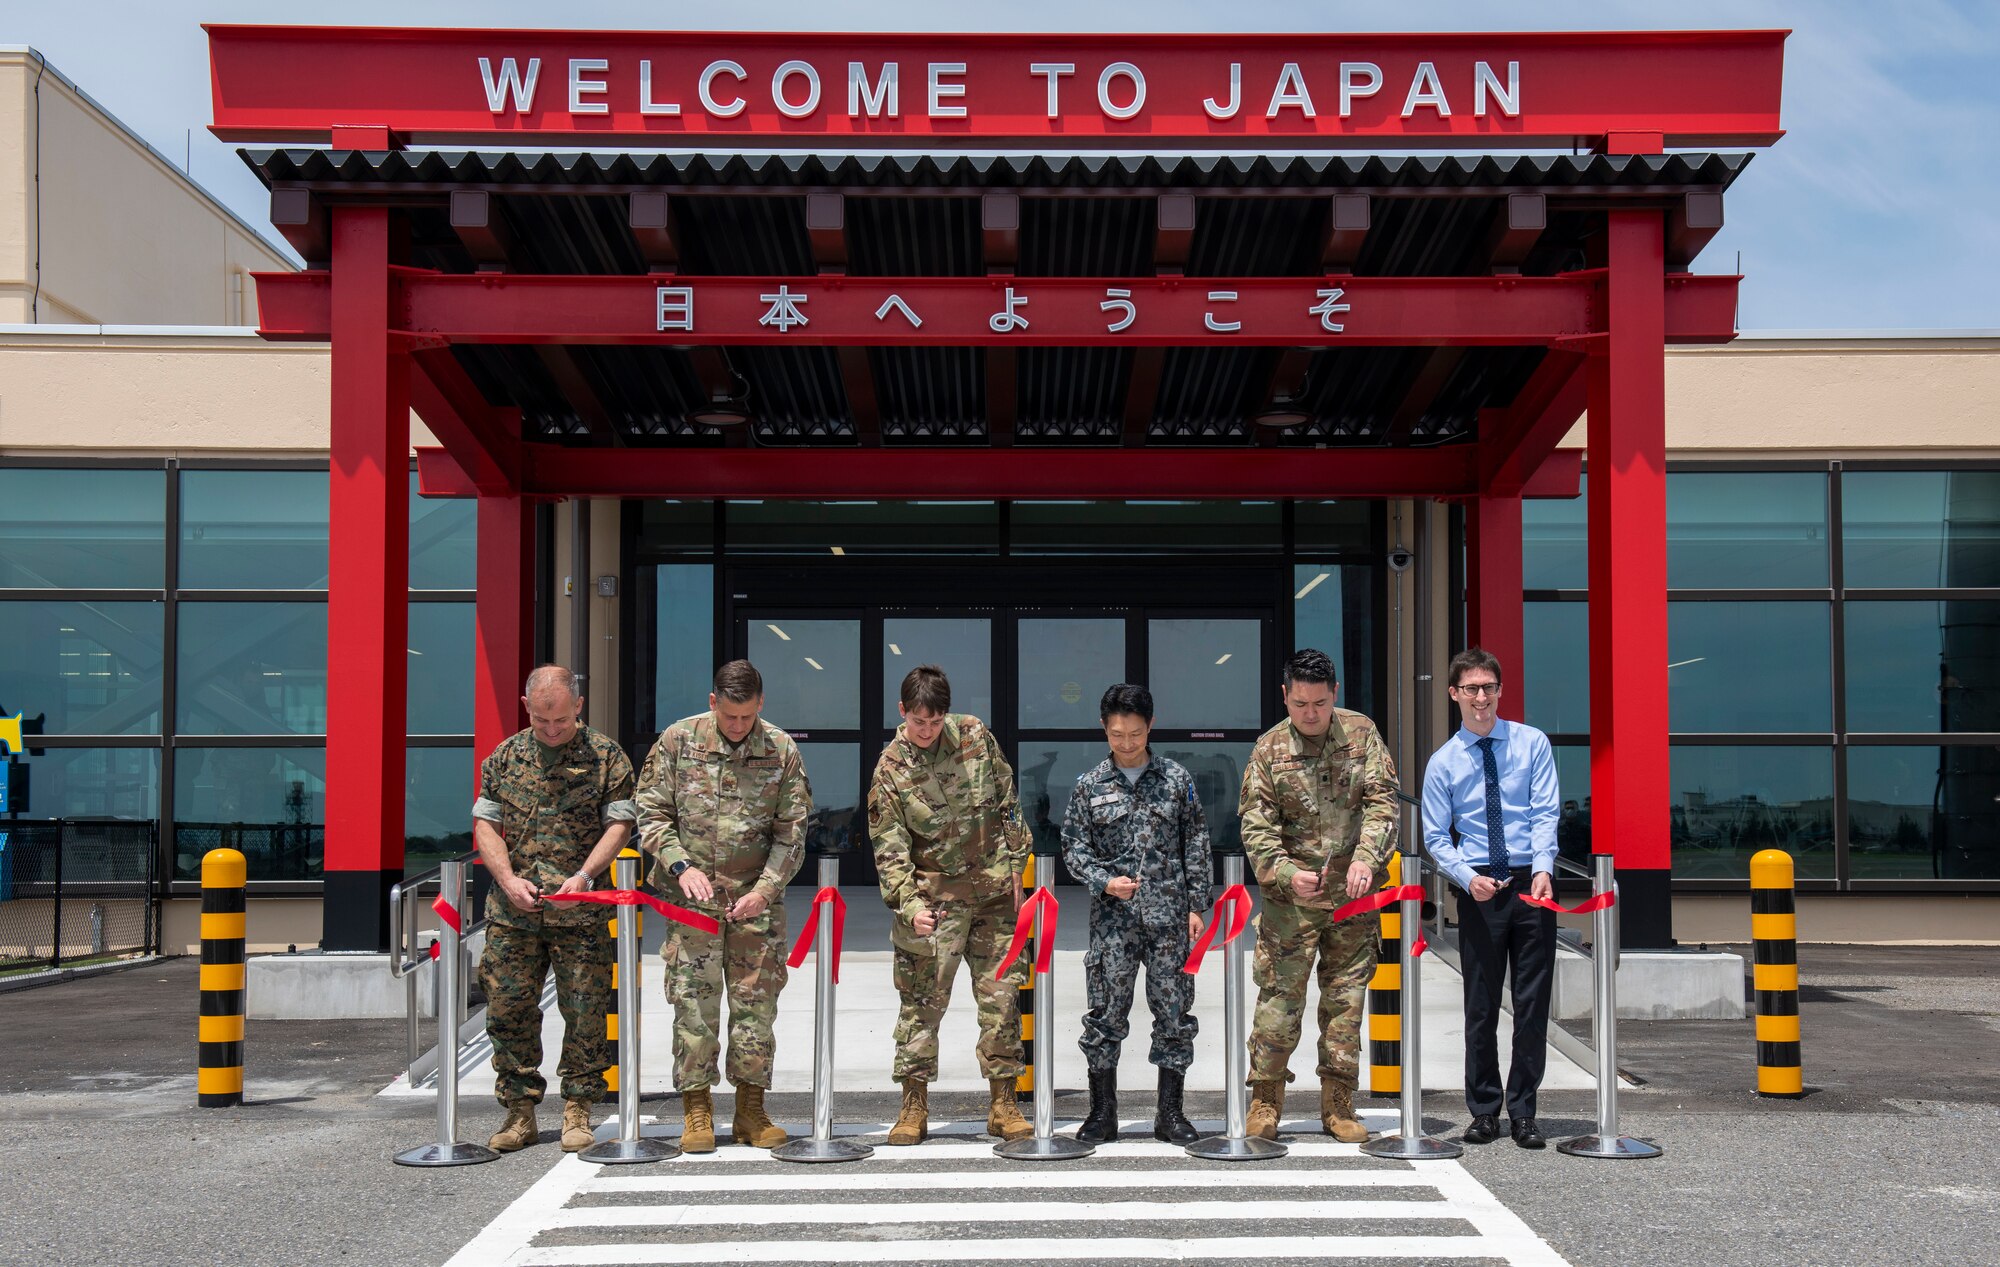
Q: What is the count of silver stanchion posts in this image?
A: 7